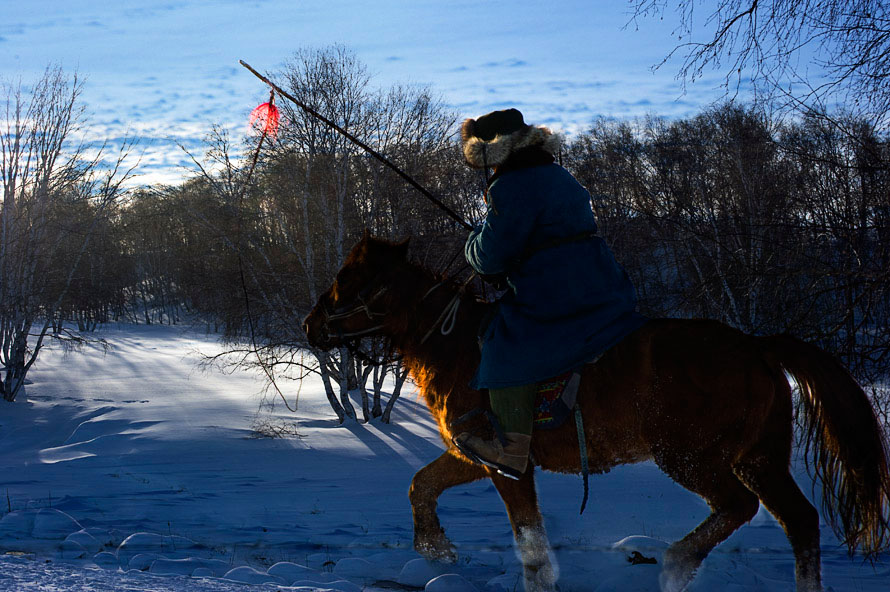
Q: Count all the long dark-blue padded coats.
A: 1